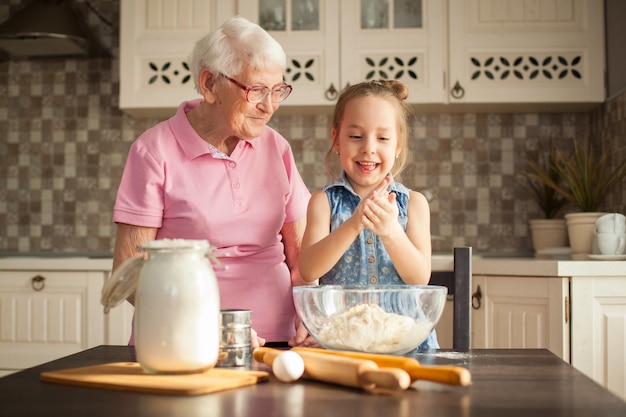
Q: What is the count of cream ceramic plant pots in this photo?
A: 2